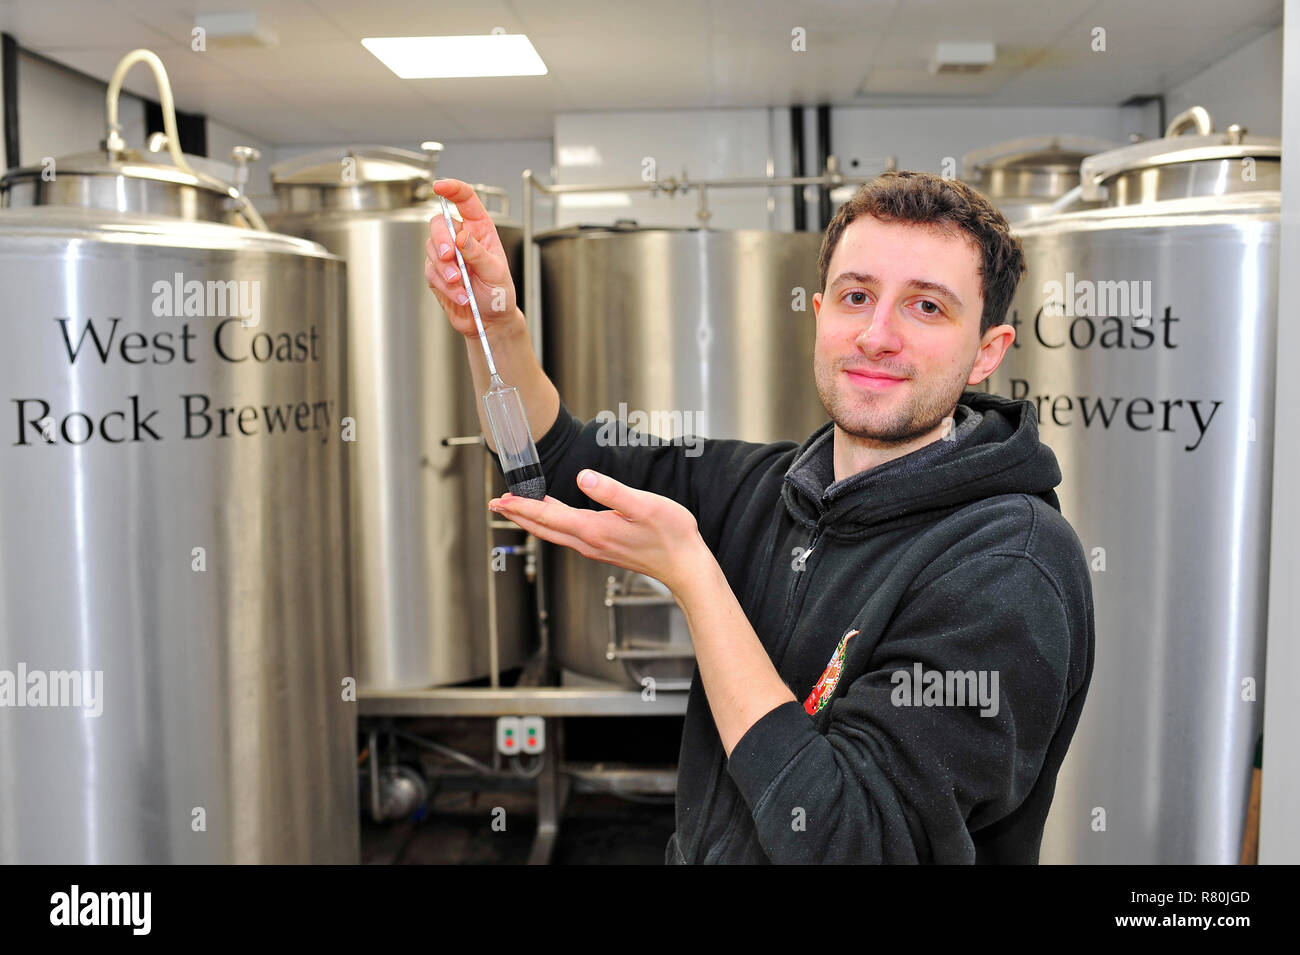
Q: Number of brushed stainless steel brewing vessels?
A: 5